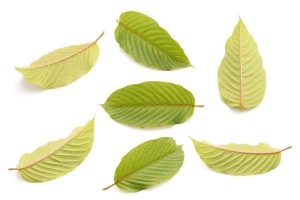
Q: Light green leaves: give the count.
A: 4